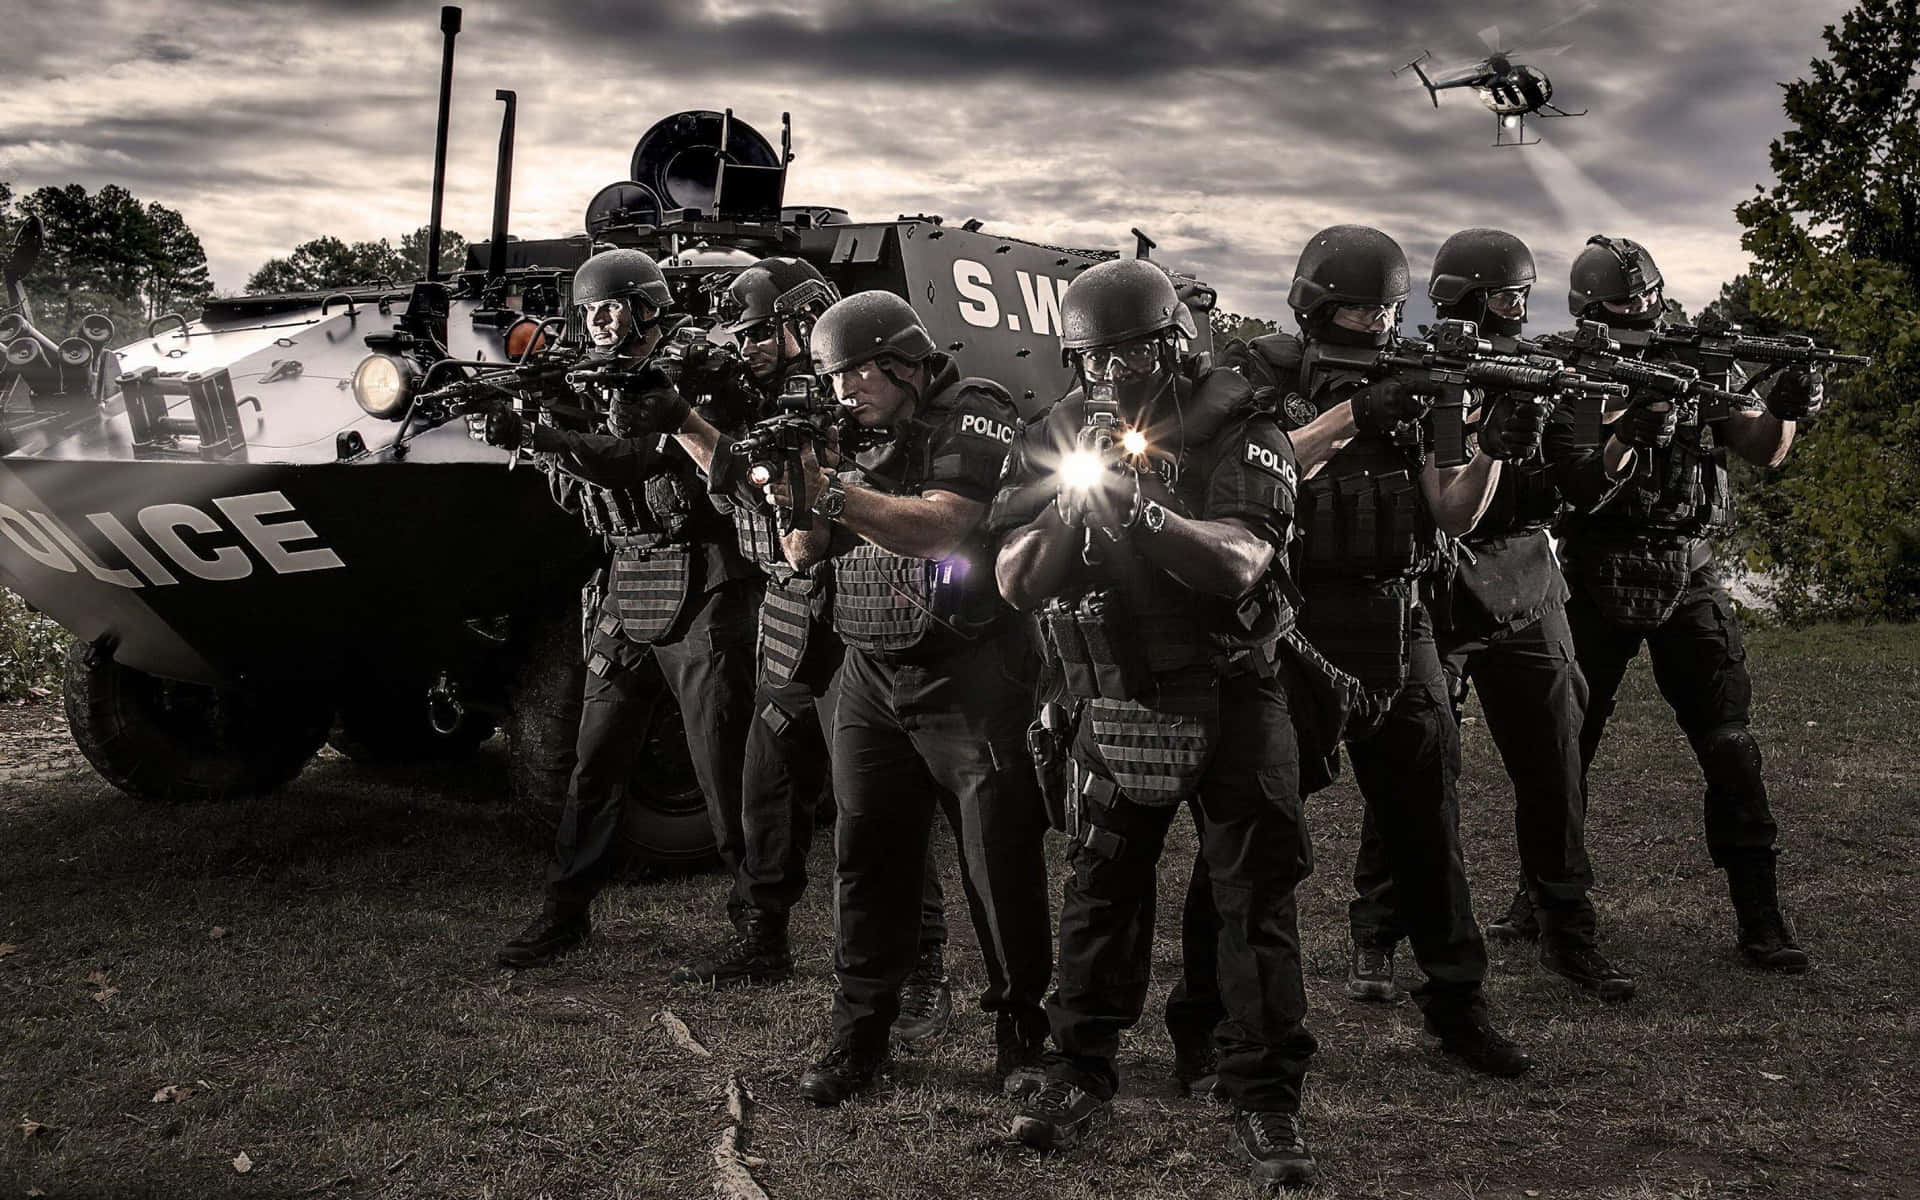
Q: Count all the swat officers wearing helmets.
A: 7